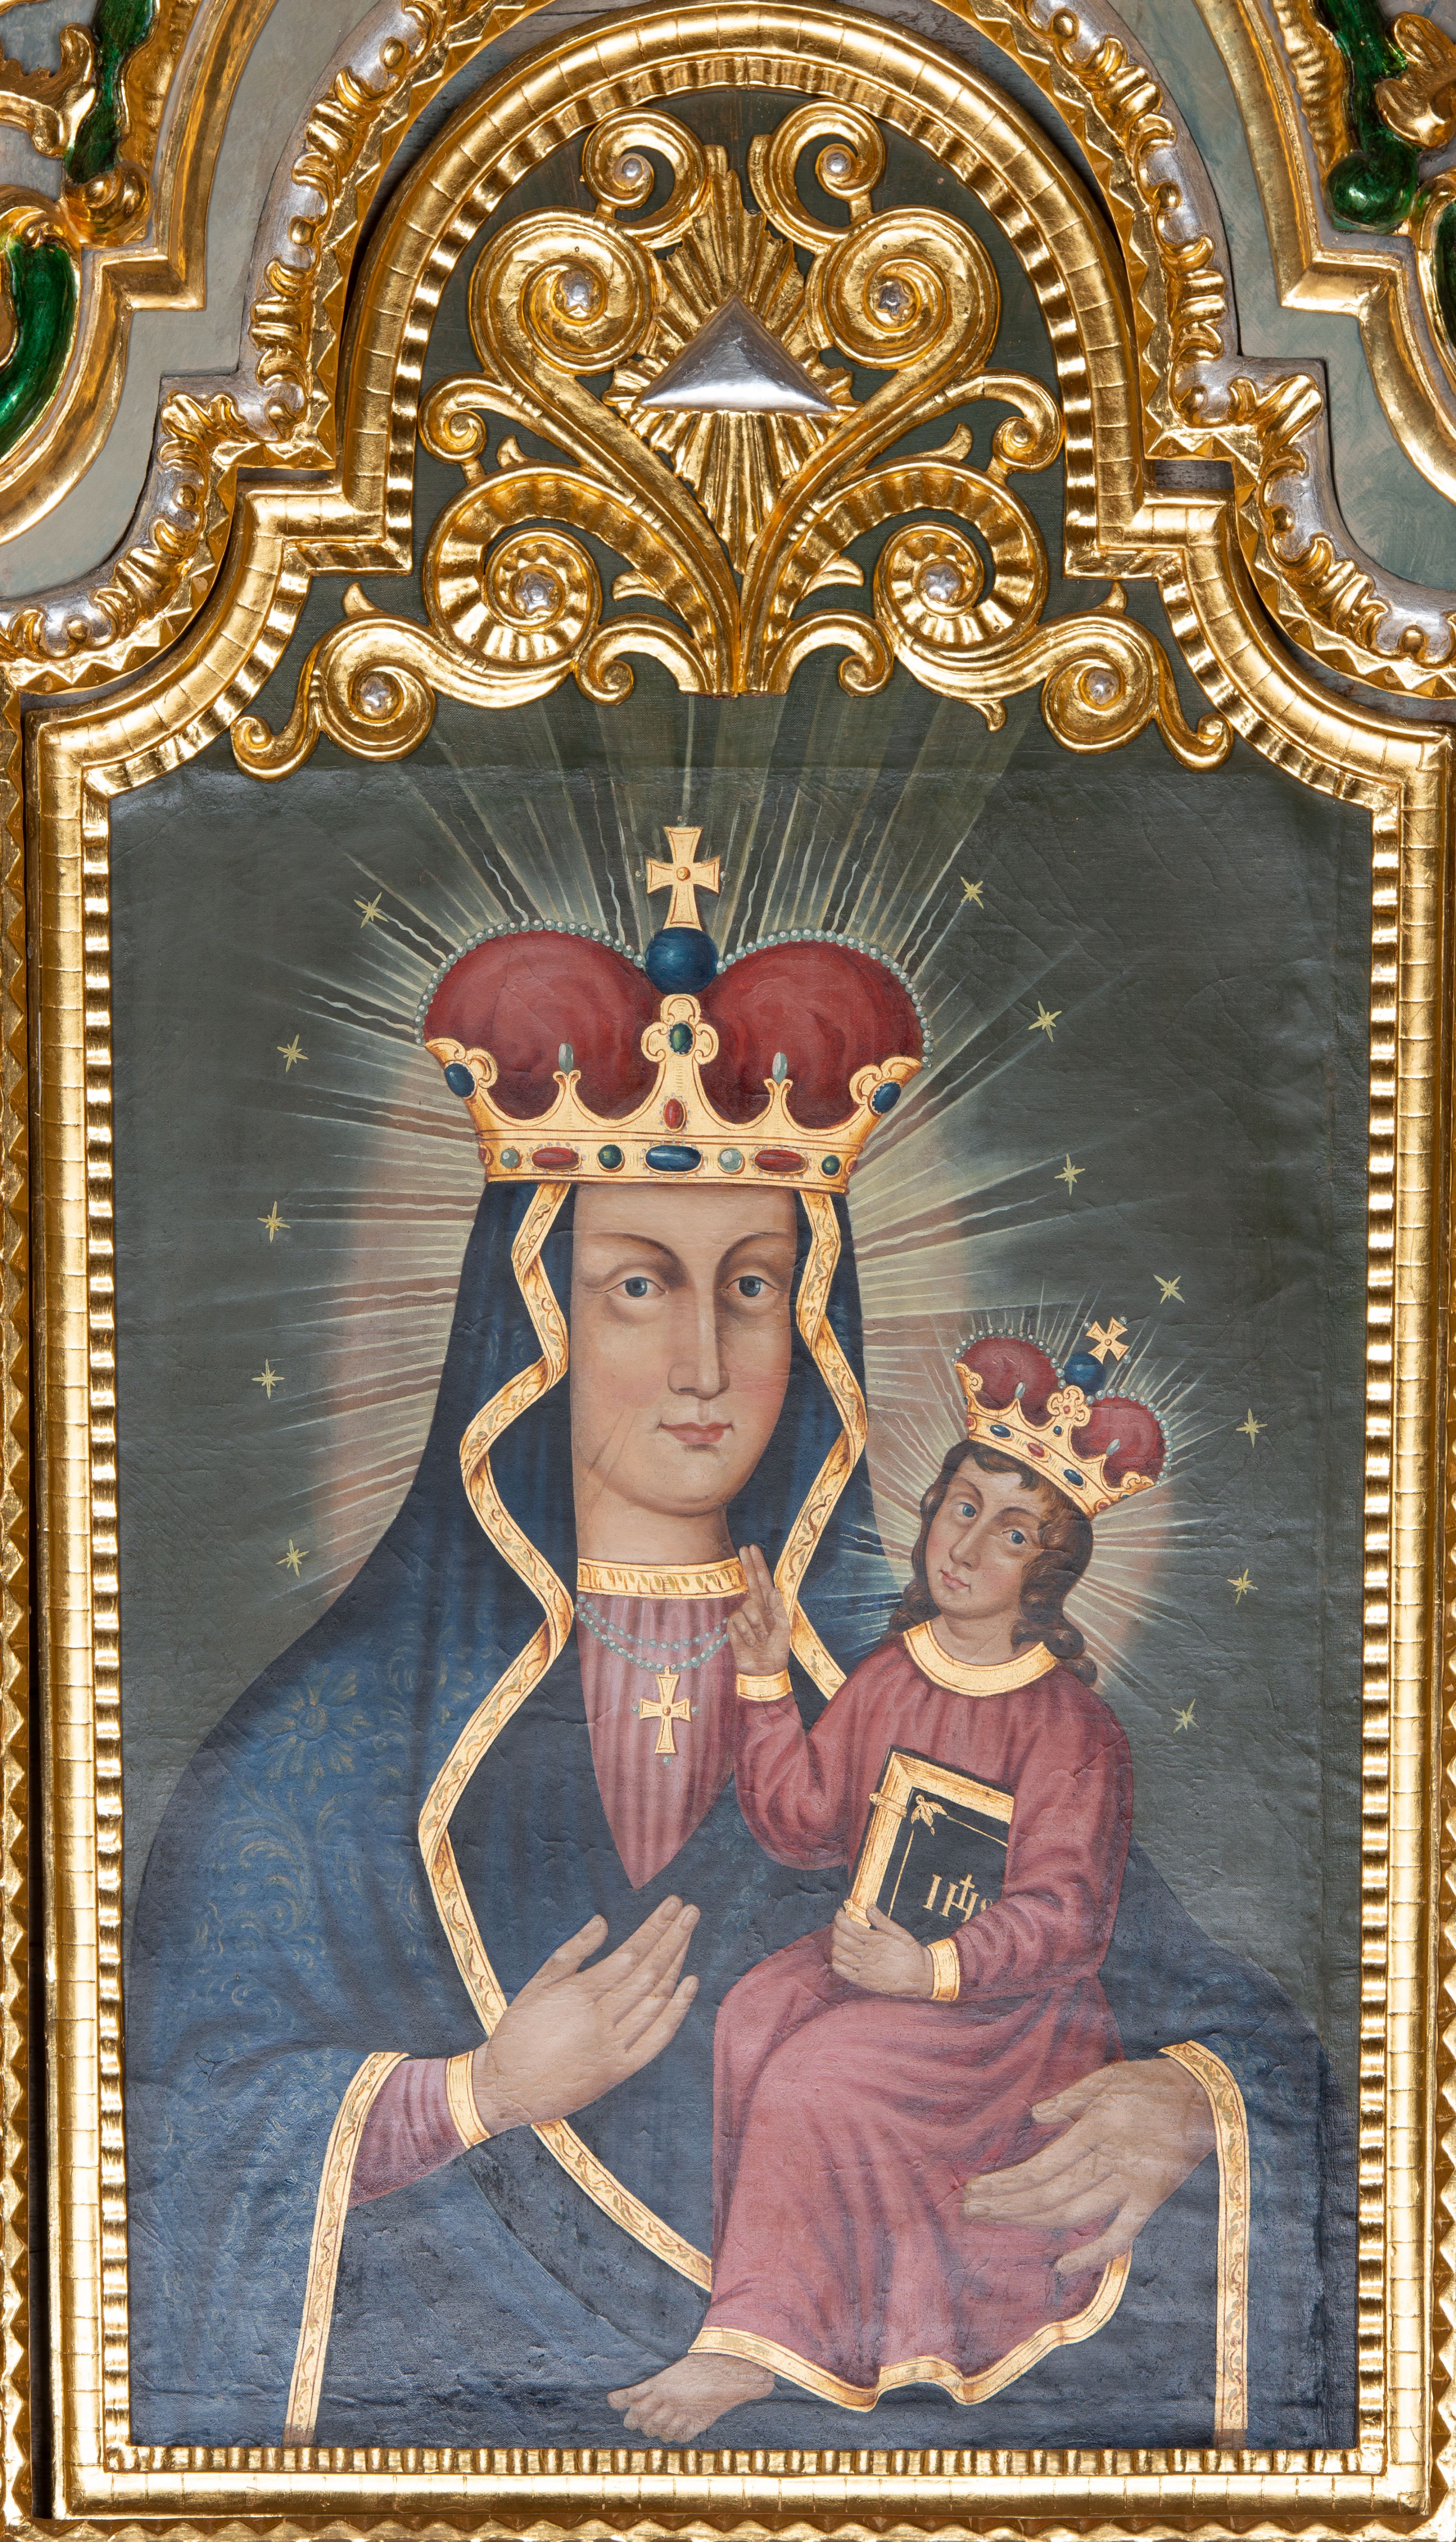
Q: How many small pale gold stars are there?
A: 12